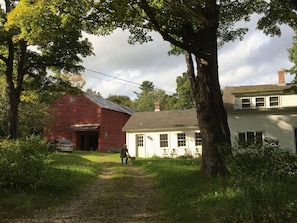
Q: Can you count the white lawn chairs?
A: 4